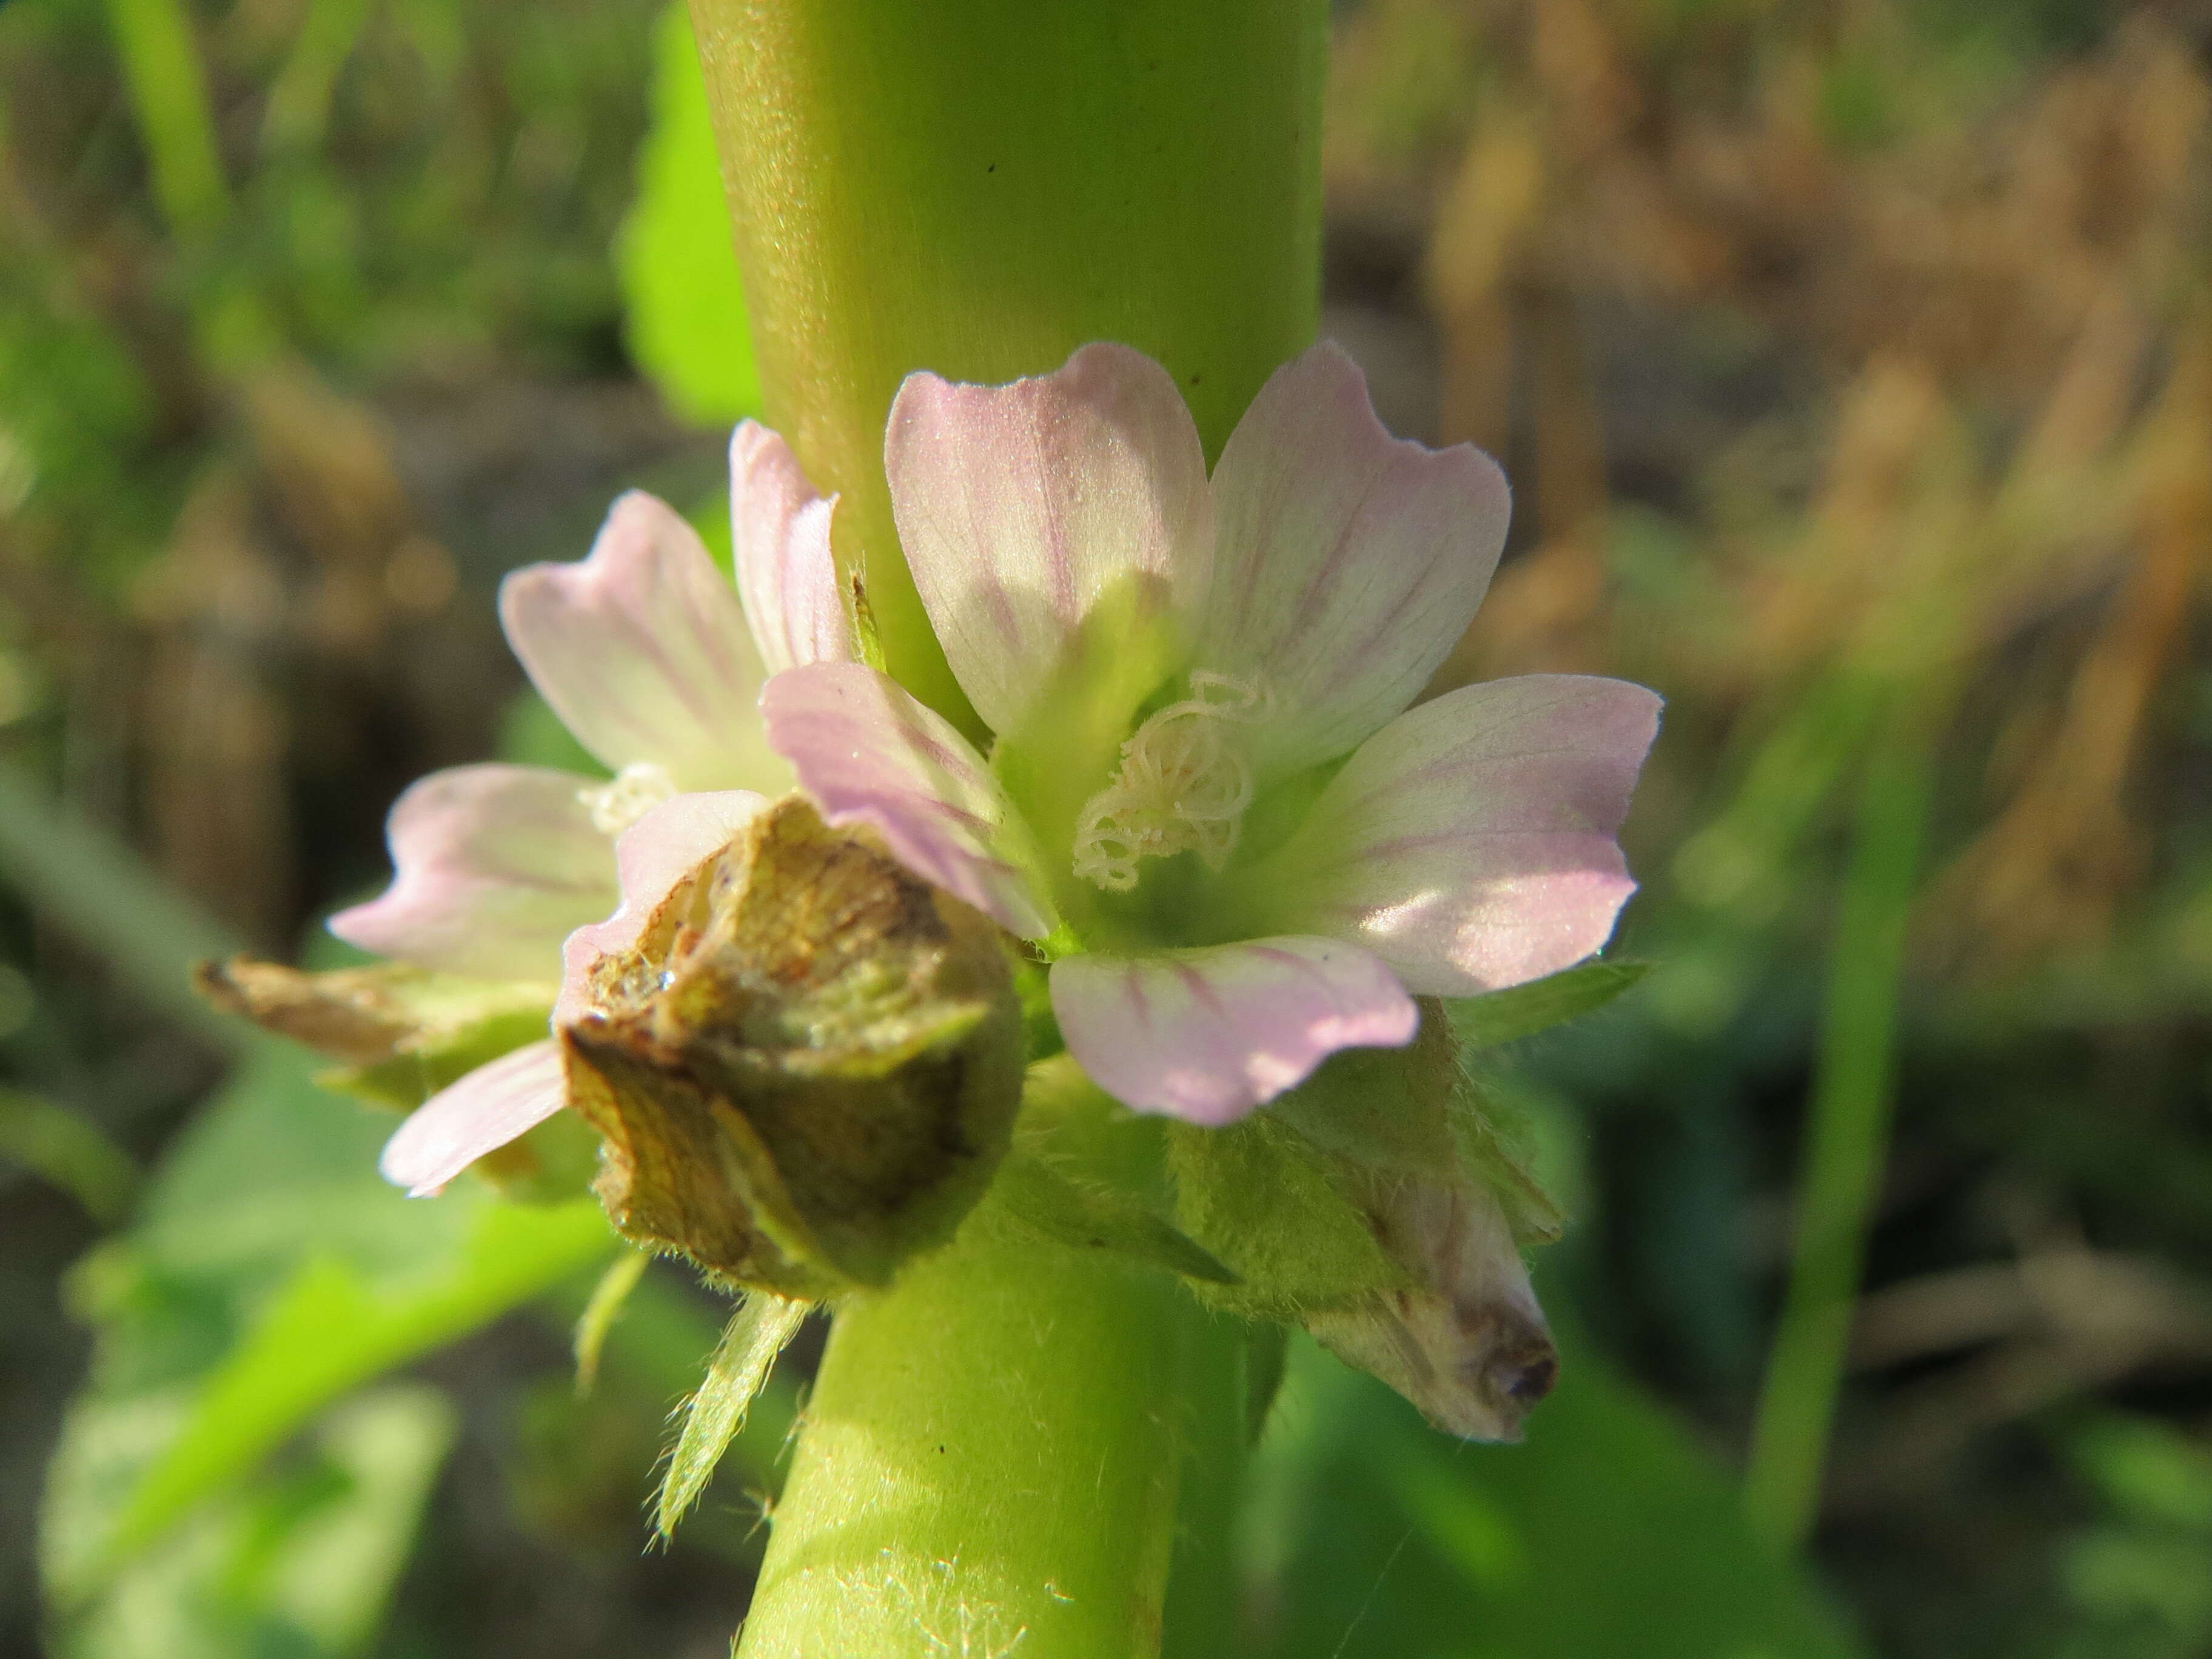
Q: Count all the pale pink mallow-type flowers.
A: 2